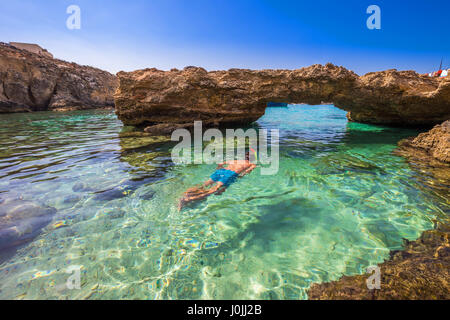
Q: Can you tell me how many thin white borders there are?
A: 0